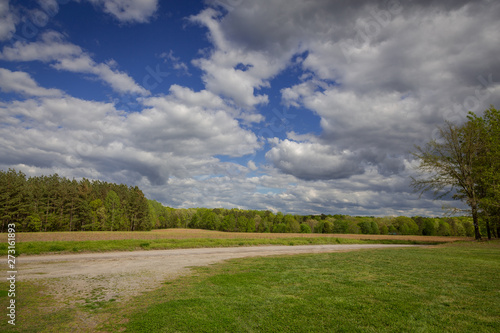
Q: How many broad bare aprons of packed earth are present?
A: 1